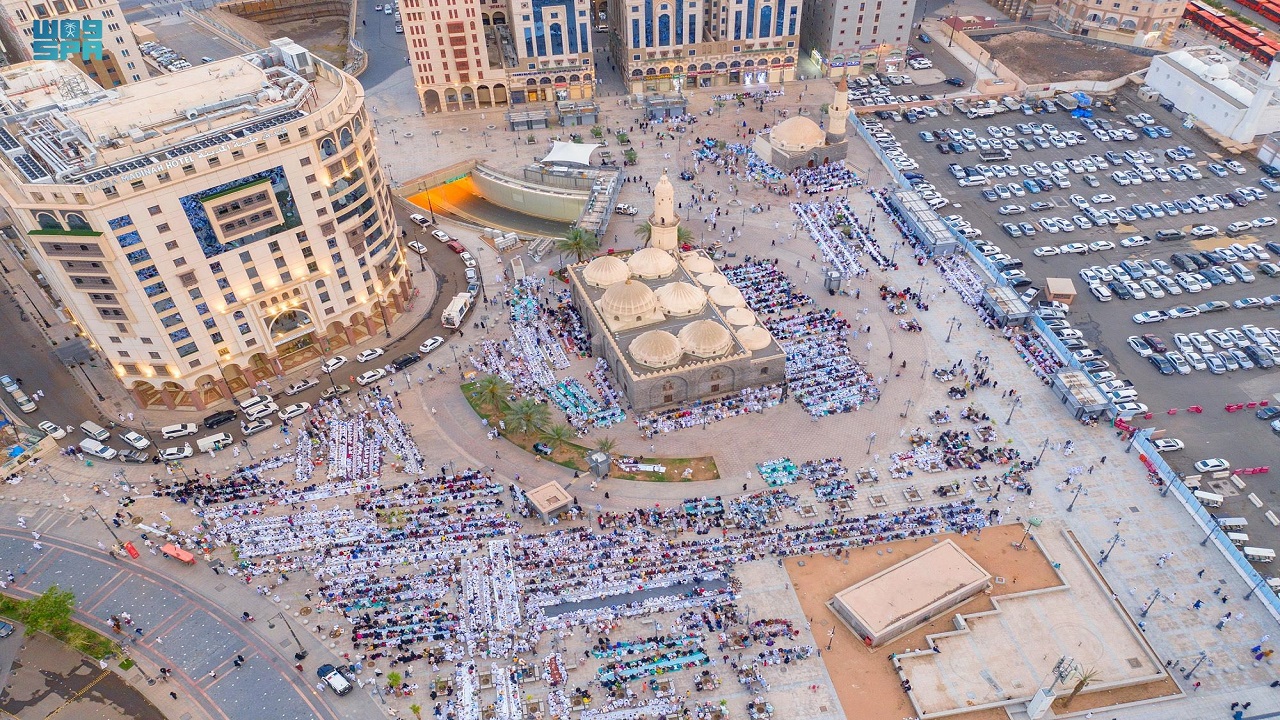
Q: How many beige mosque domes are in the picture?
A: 12